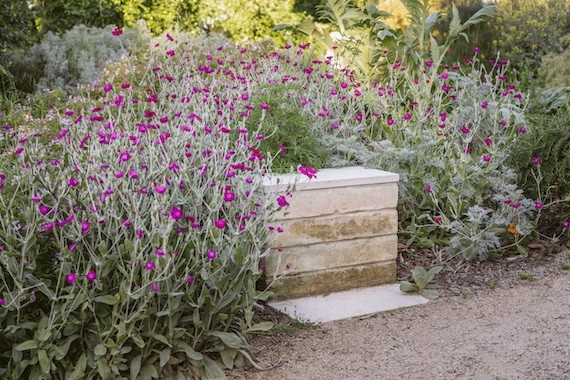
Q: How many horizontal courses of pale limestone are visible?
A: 4